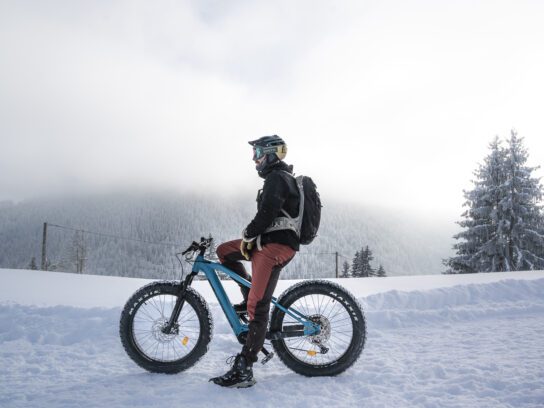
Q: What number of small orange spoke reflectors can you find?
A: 2